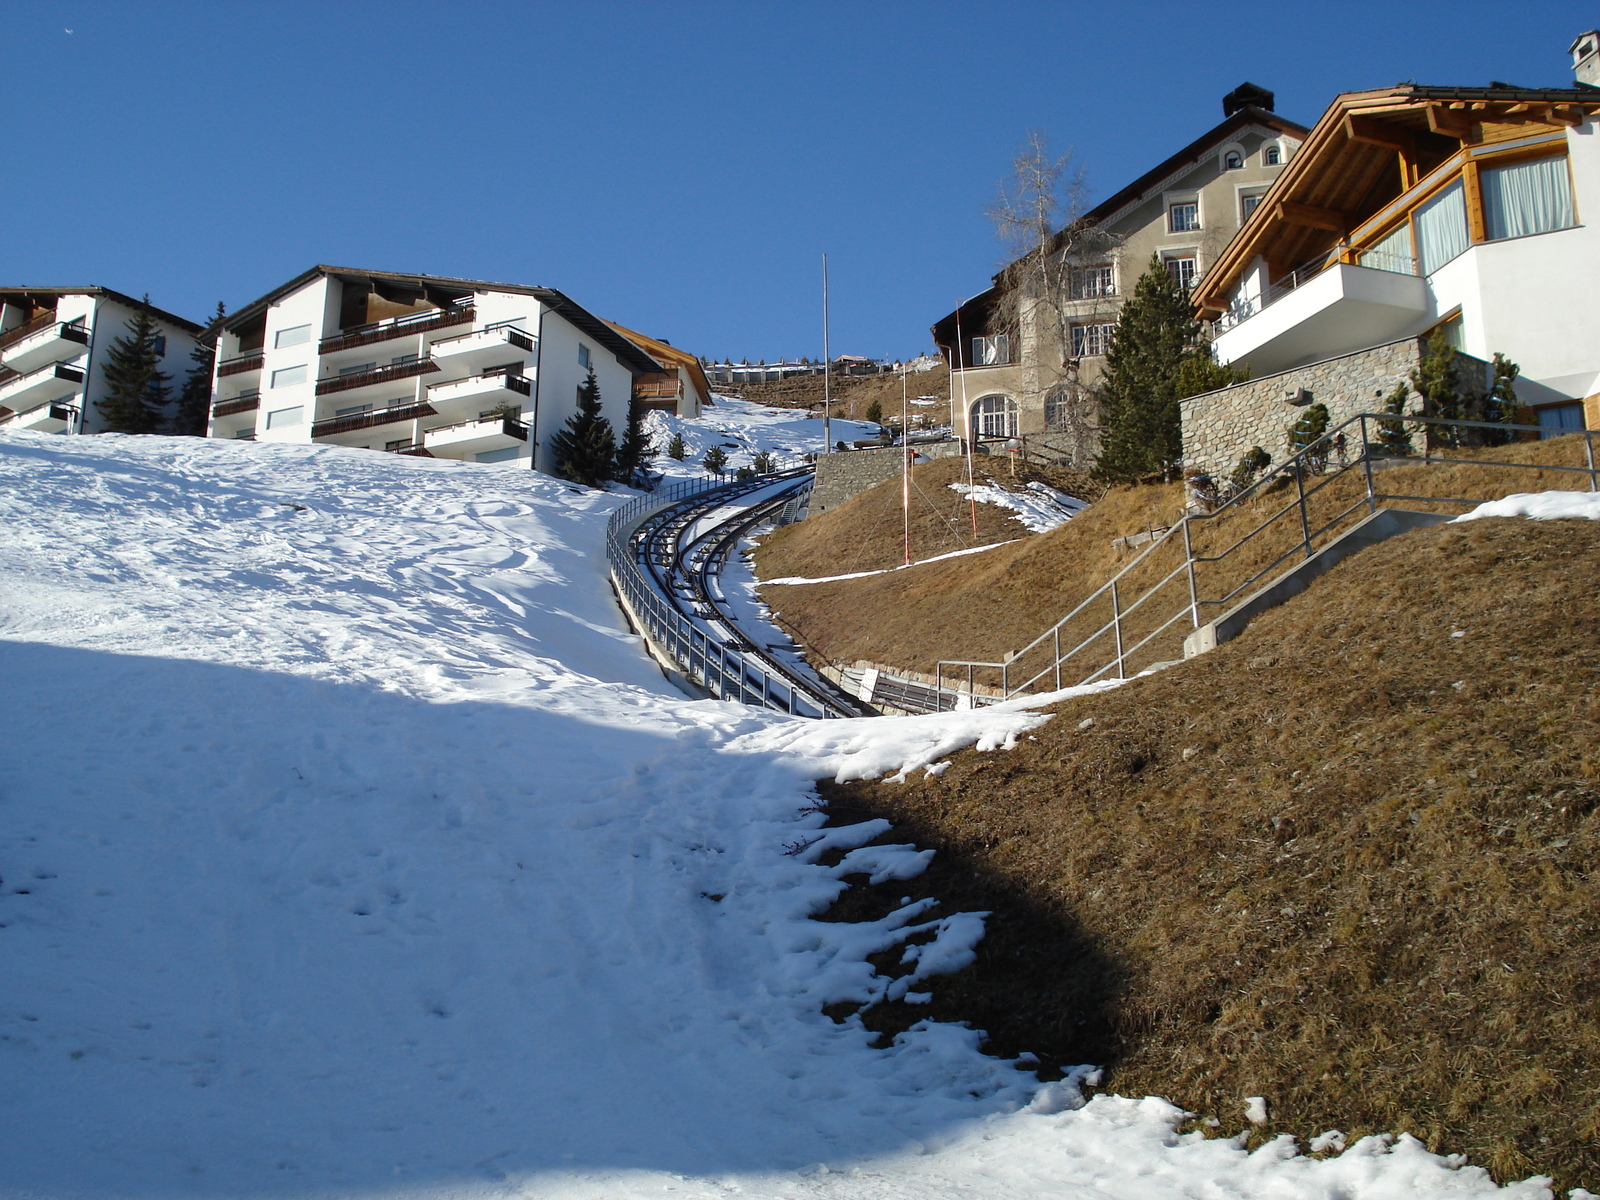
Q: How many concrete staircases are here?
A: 1